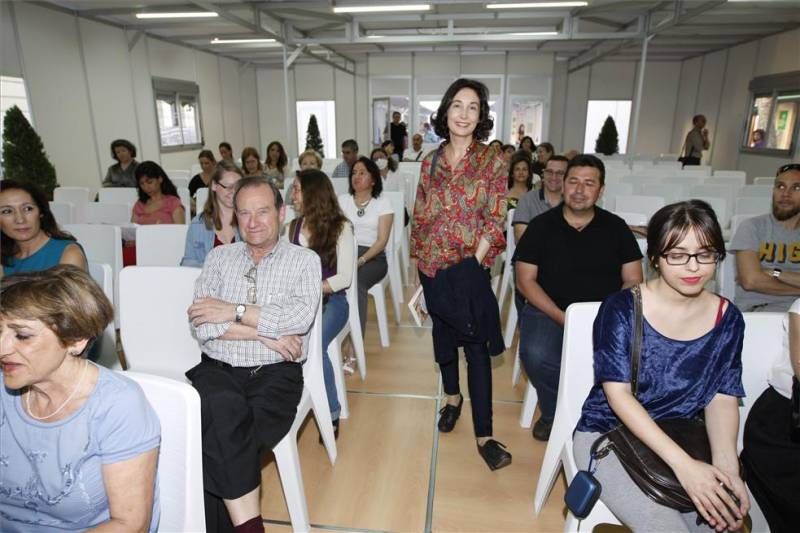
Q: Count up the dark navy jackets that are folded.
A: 1